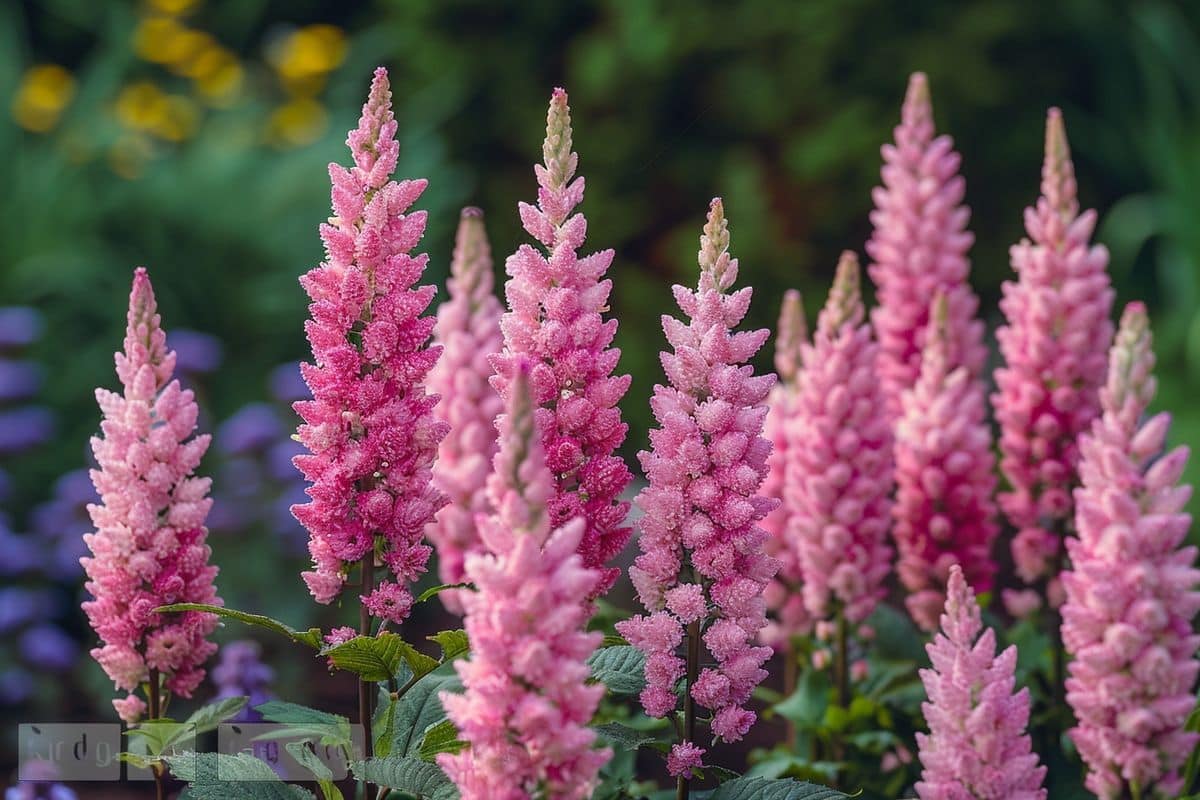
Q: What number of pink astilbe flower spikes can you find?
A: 13